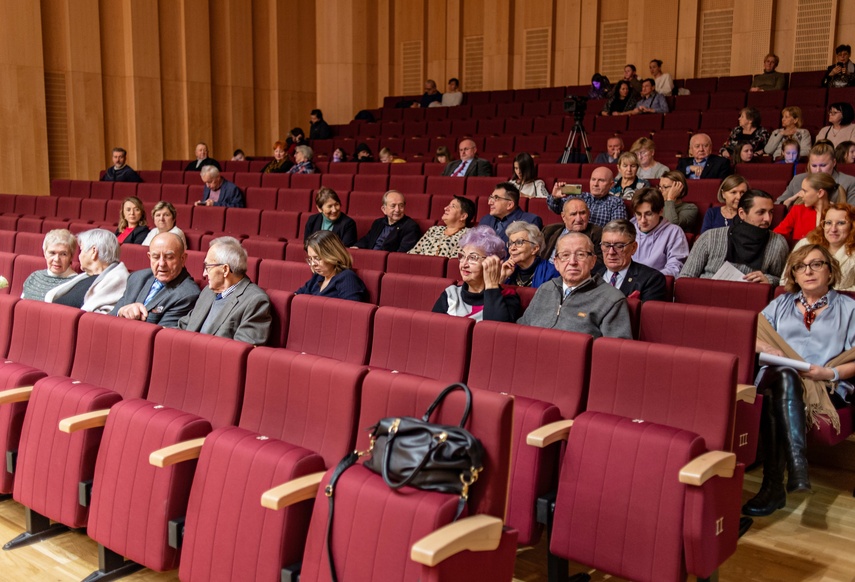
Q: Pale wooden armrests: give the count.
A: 8